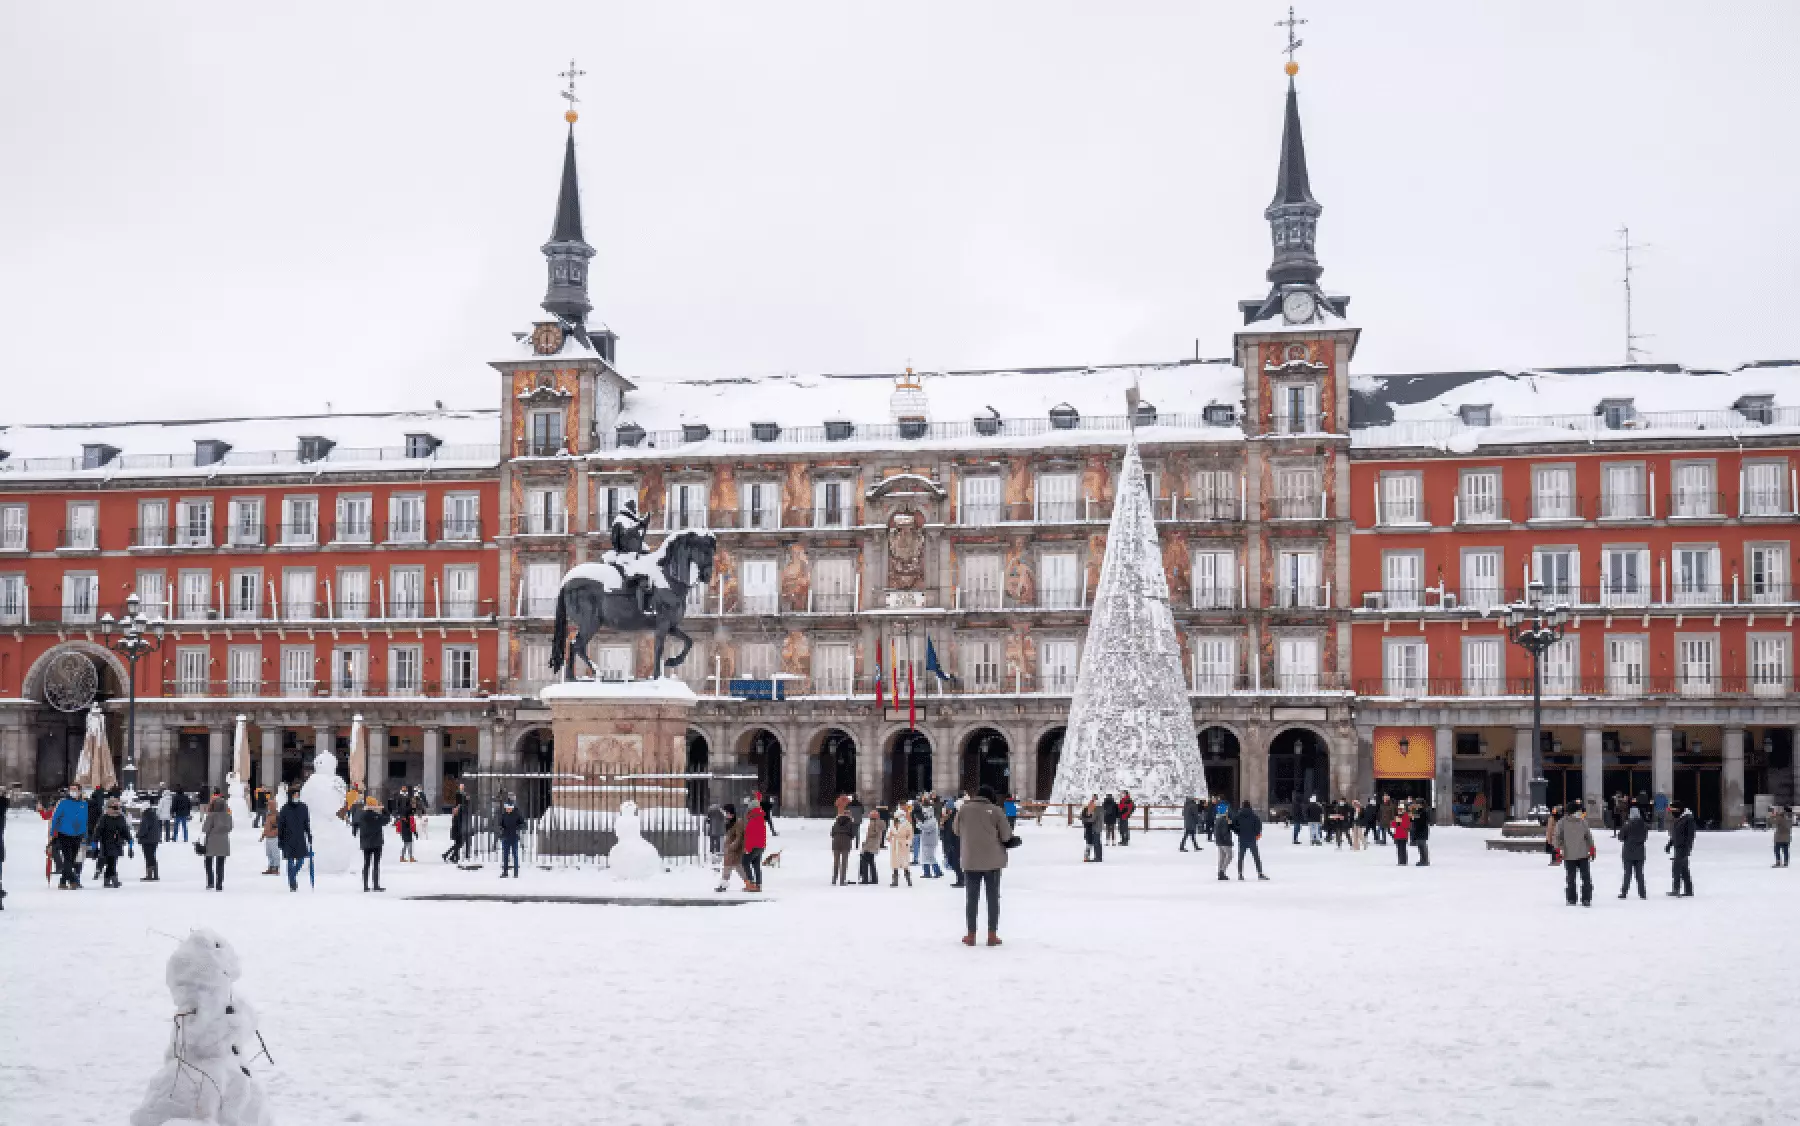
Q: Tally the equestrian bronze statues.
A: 1